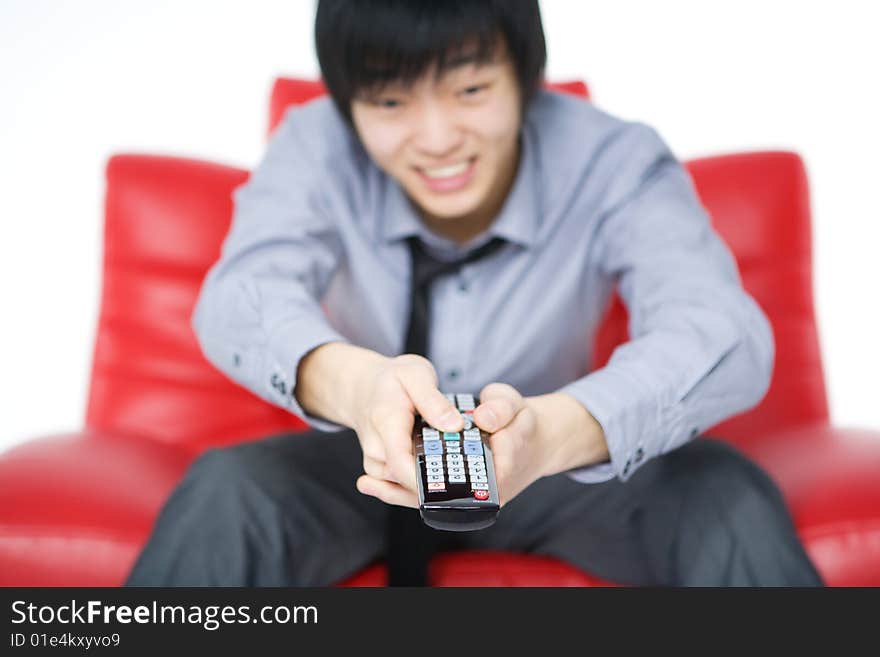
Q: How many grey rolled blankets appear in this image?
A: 0